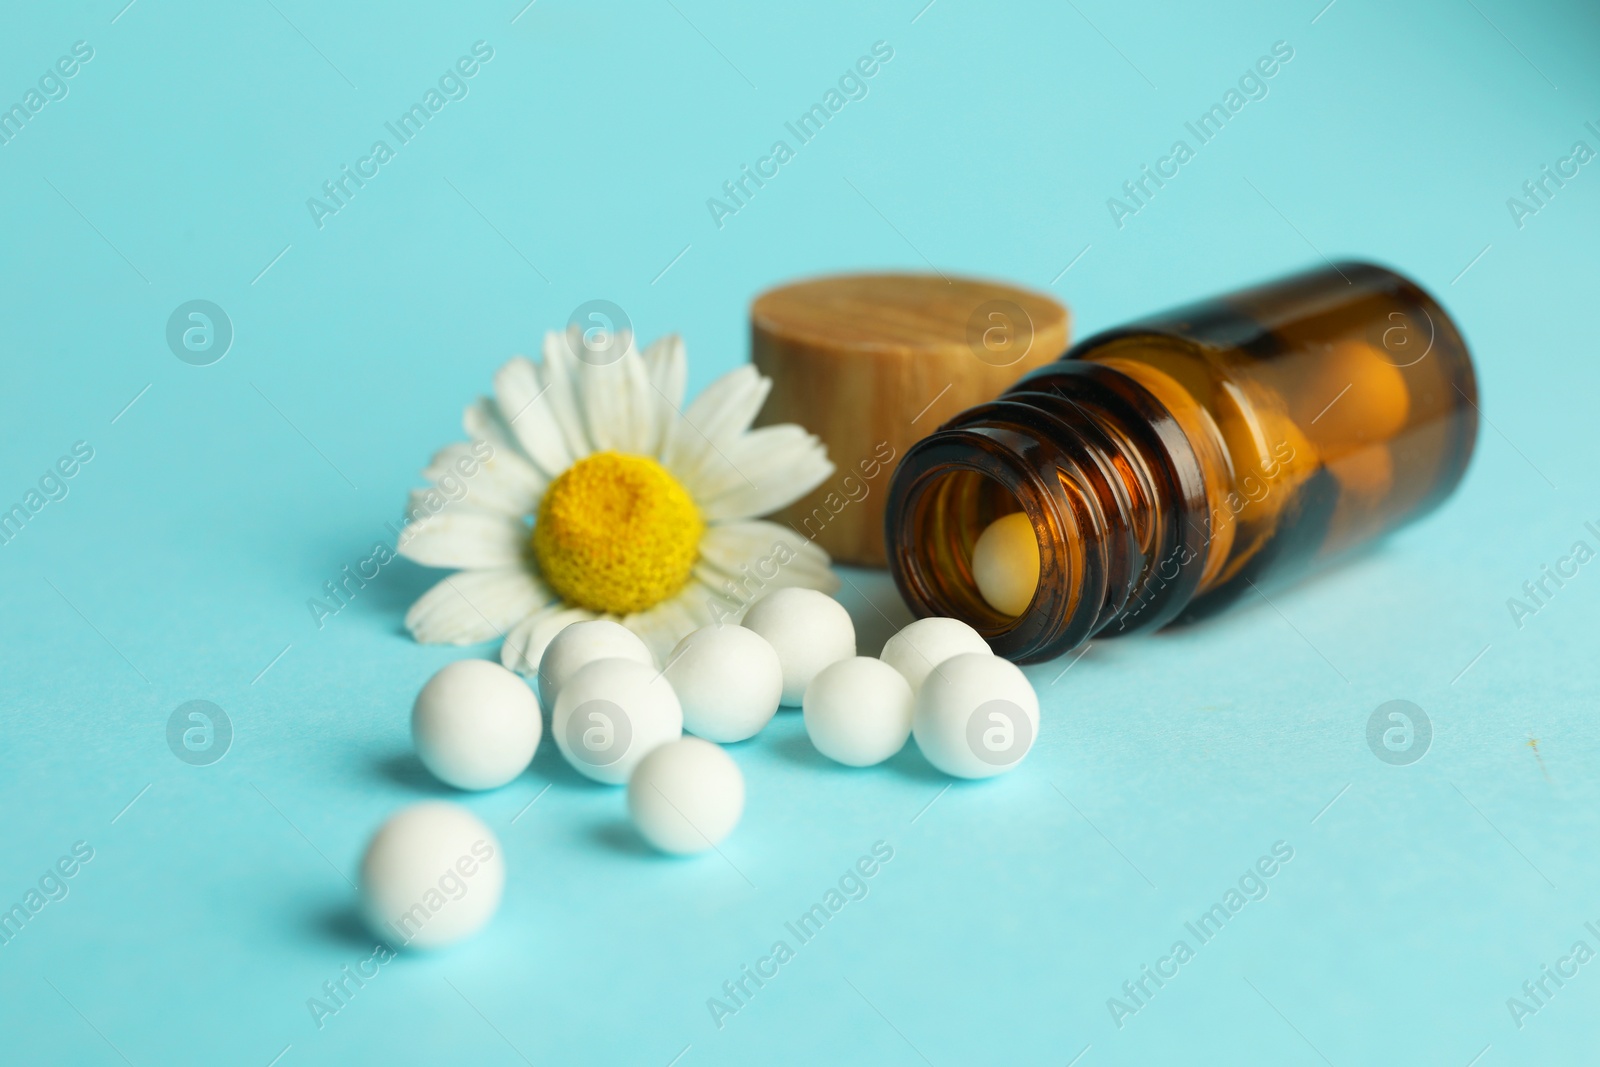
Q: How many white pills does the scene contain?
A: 11